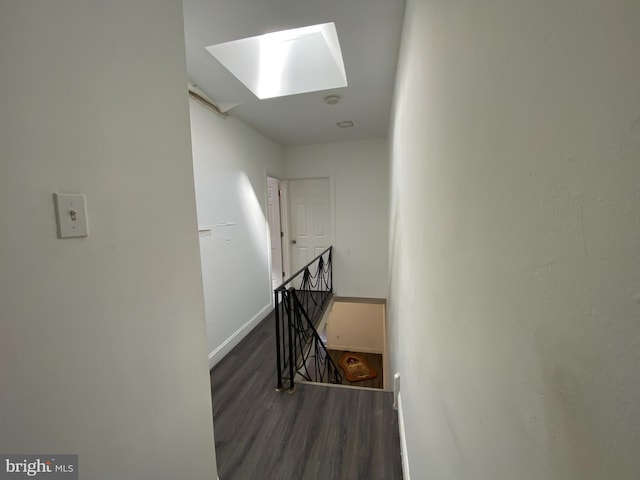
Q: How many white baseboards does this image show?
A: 2